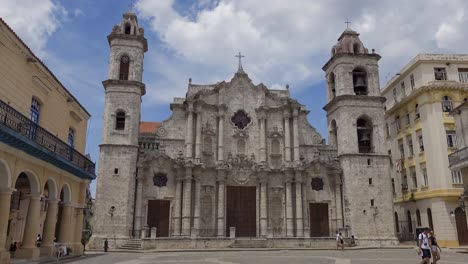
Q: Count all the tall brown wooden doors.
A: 3